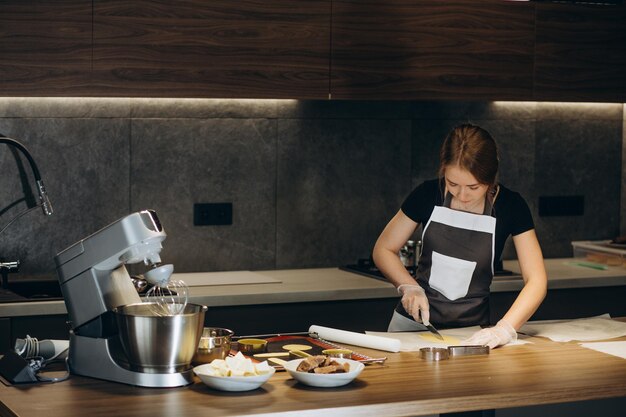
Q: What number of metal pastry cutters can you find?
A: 2